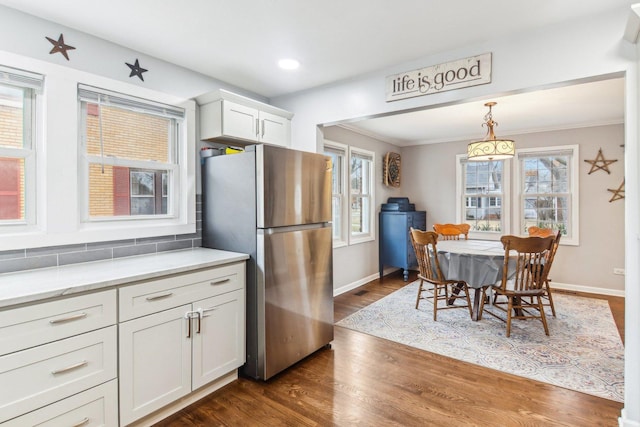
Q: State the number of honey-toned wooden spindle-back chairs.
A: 4